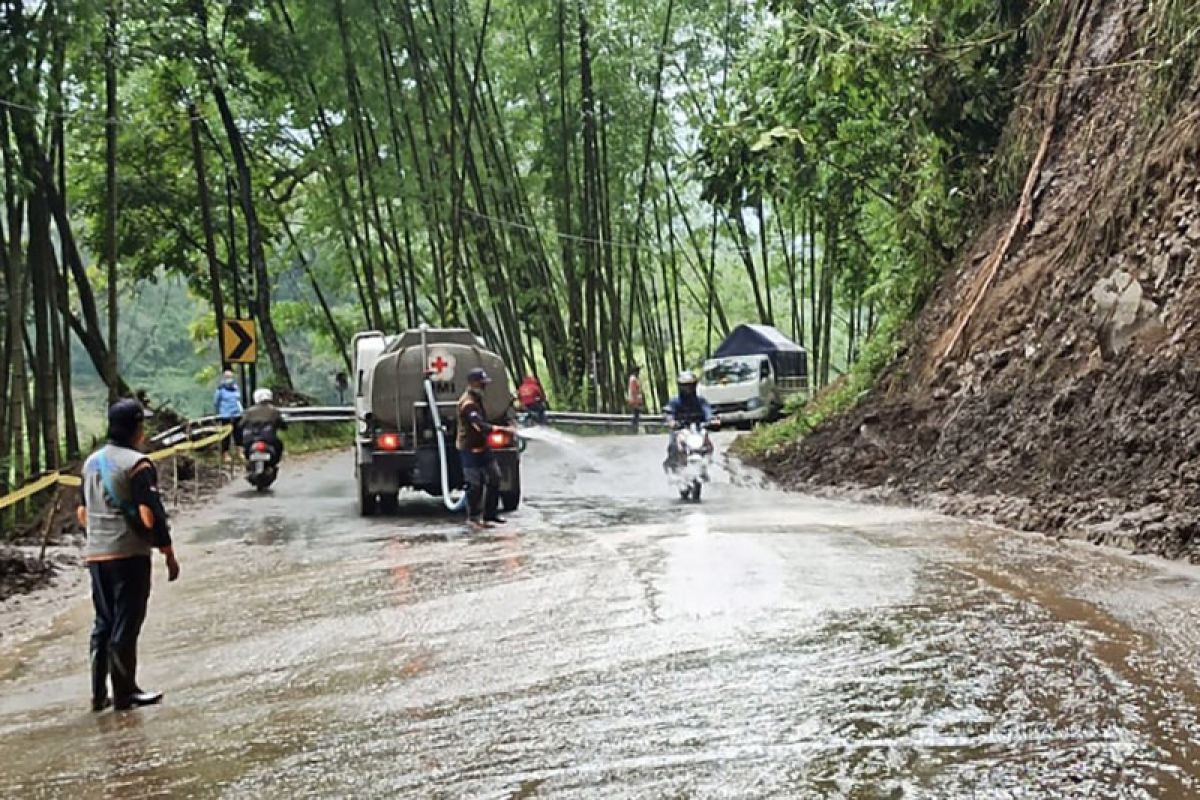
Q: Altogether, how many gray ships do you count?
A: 0